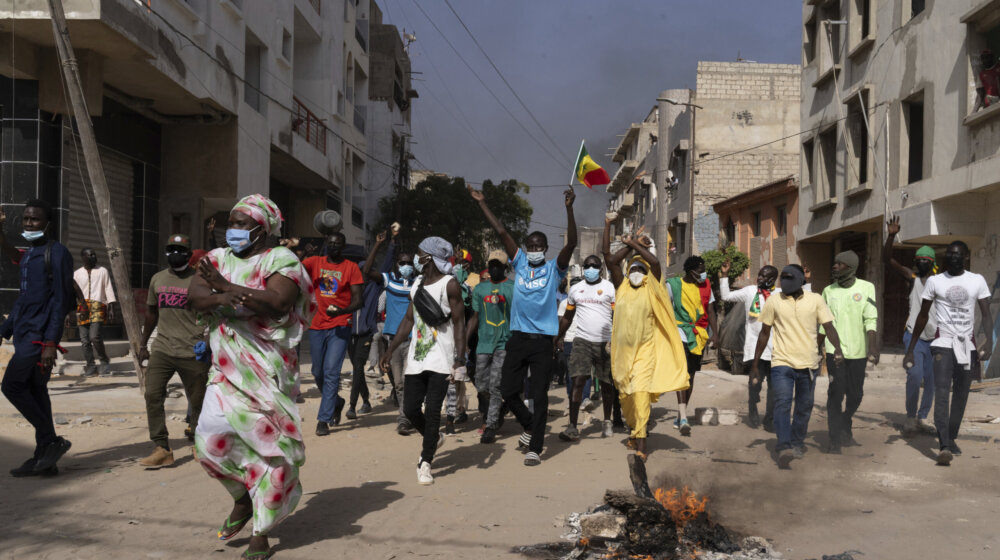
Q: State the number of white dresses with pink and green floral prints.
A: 1